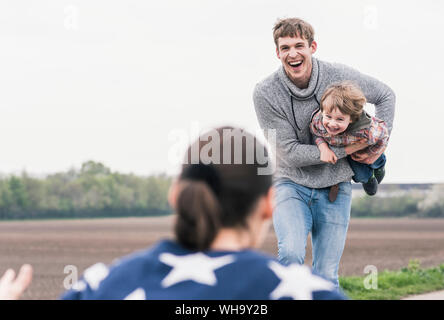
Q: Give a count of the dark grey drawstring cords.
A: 2